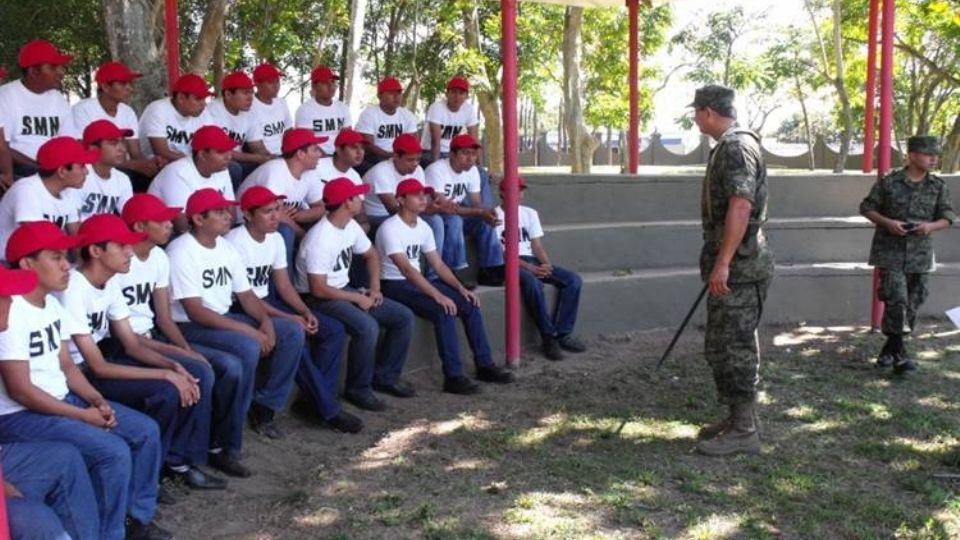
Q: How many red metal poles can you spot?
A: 5